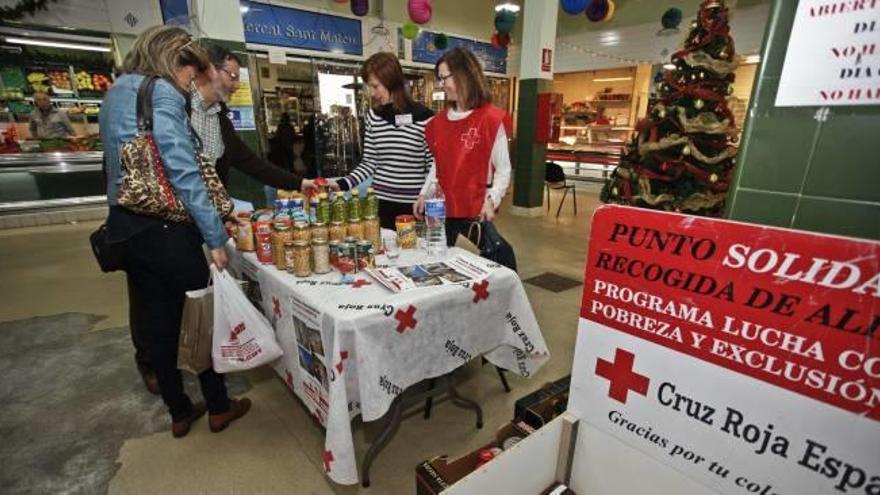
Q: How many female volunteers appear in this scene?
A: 2